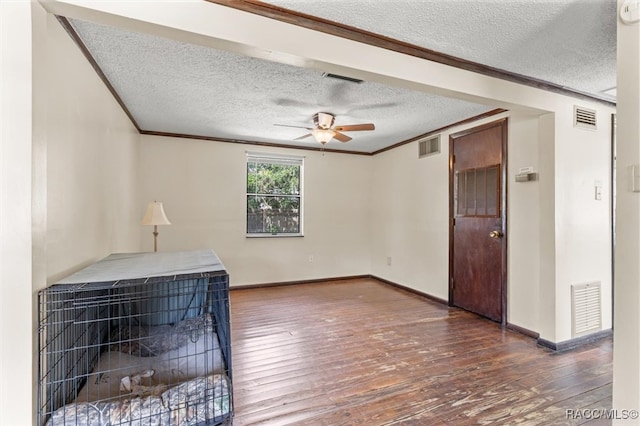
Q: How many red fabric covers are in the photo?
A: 0